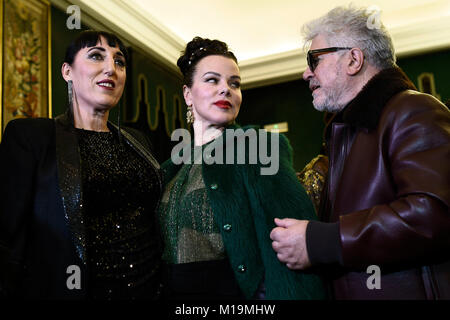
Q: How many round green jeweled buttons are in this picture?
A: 3